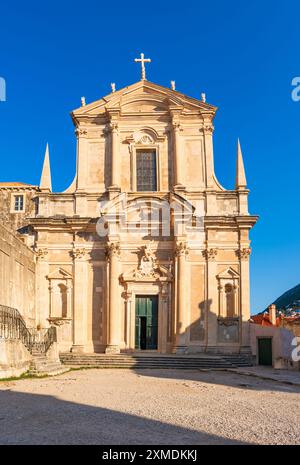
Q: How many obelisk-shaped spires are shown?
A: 2